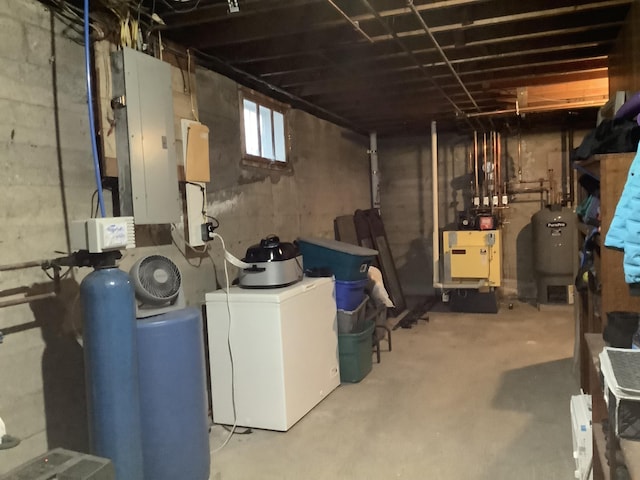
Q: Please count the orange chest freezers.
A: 0